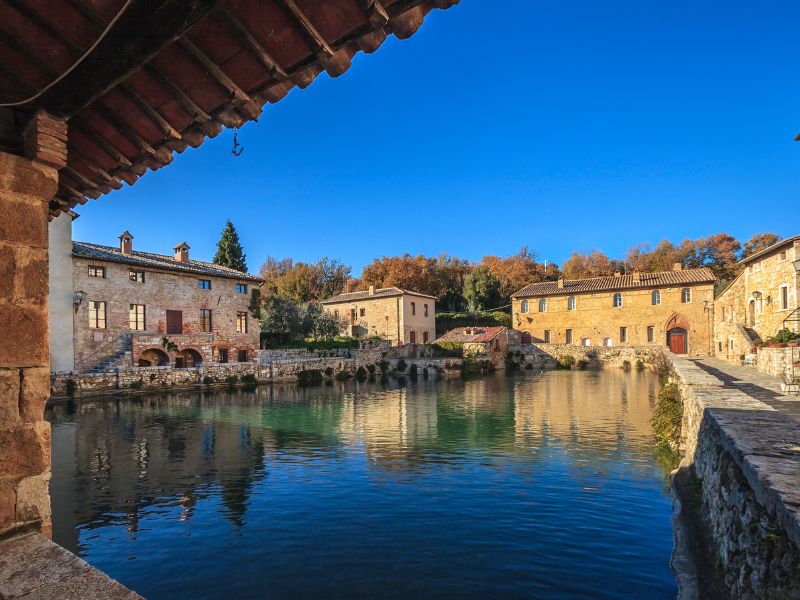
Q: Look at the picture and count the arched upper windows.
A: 6